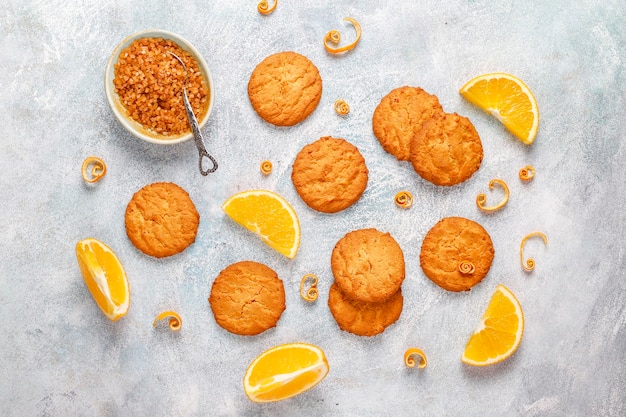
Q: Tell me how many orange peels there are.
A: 13